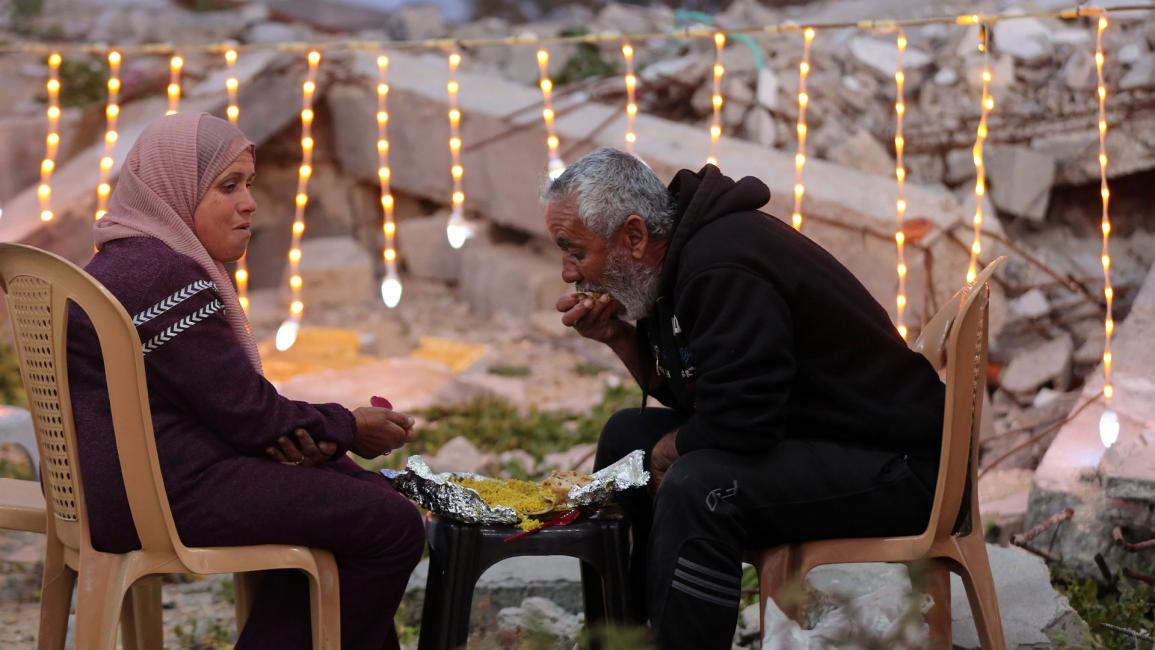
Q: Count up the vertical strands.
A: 14